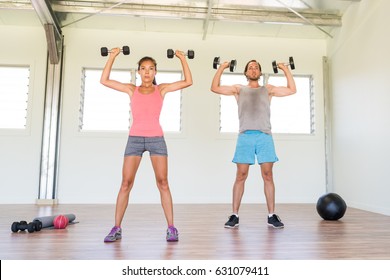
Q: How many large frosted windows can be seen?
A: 3